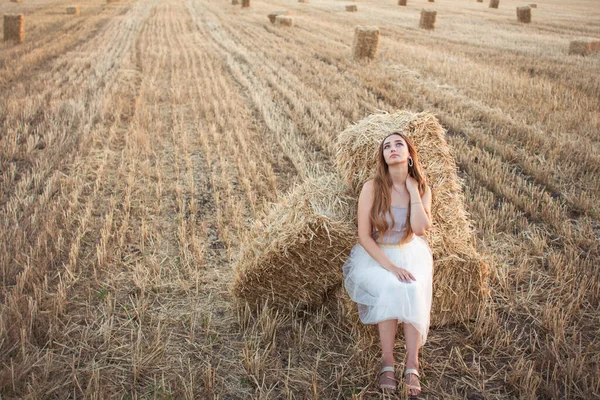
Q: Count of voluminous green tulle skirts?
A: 0